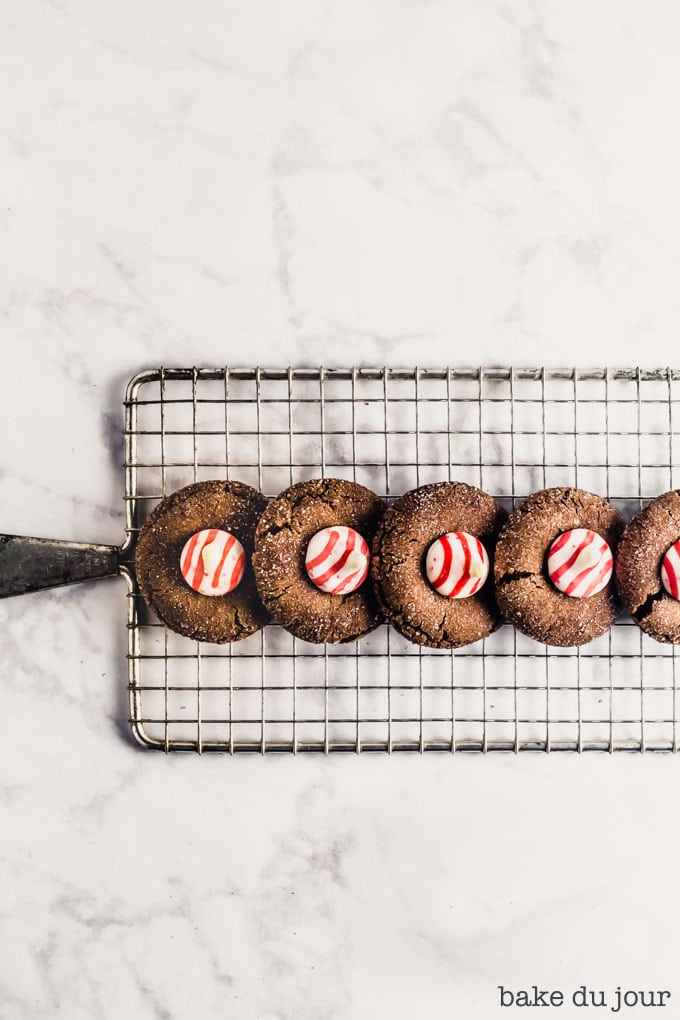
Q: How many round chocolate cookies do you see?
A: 5